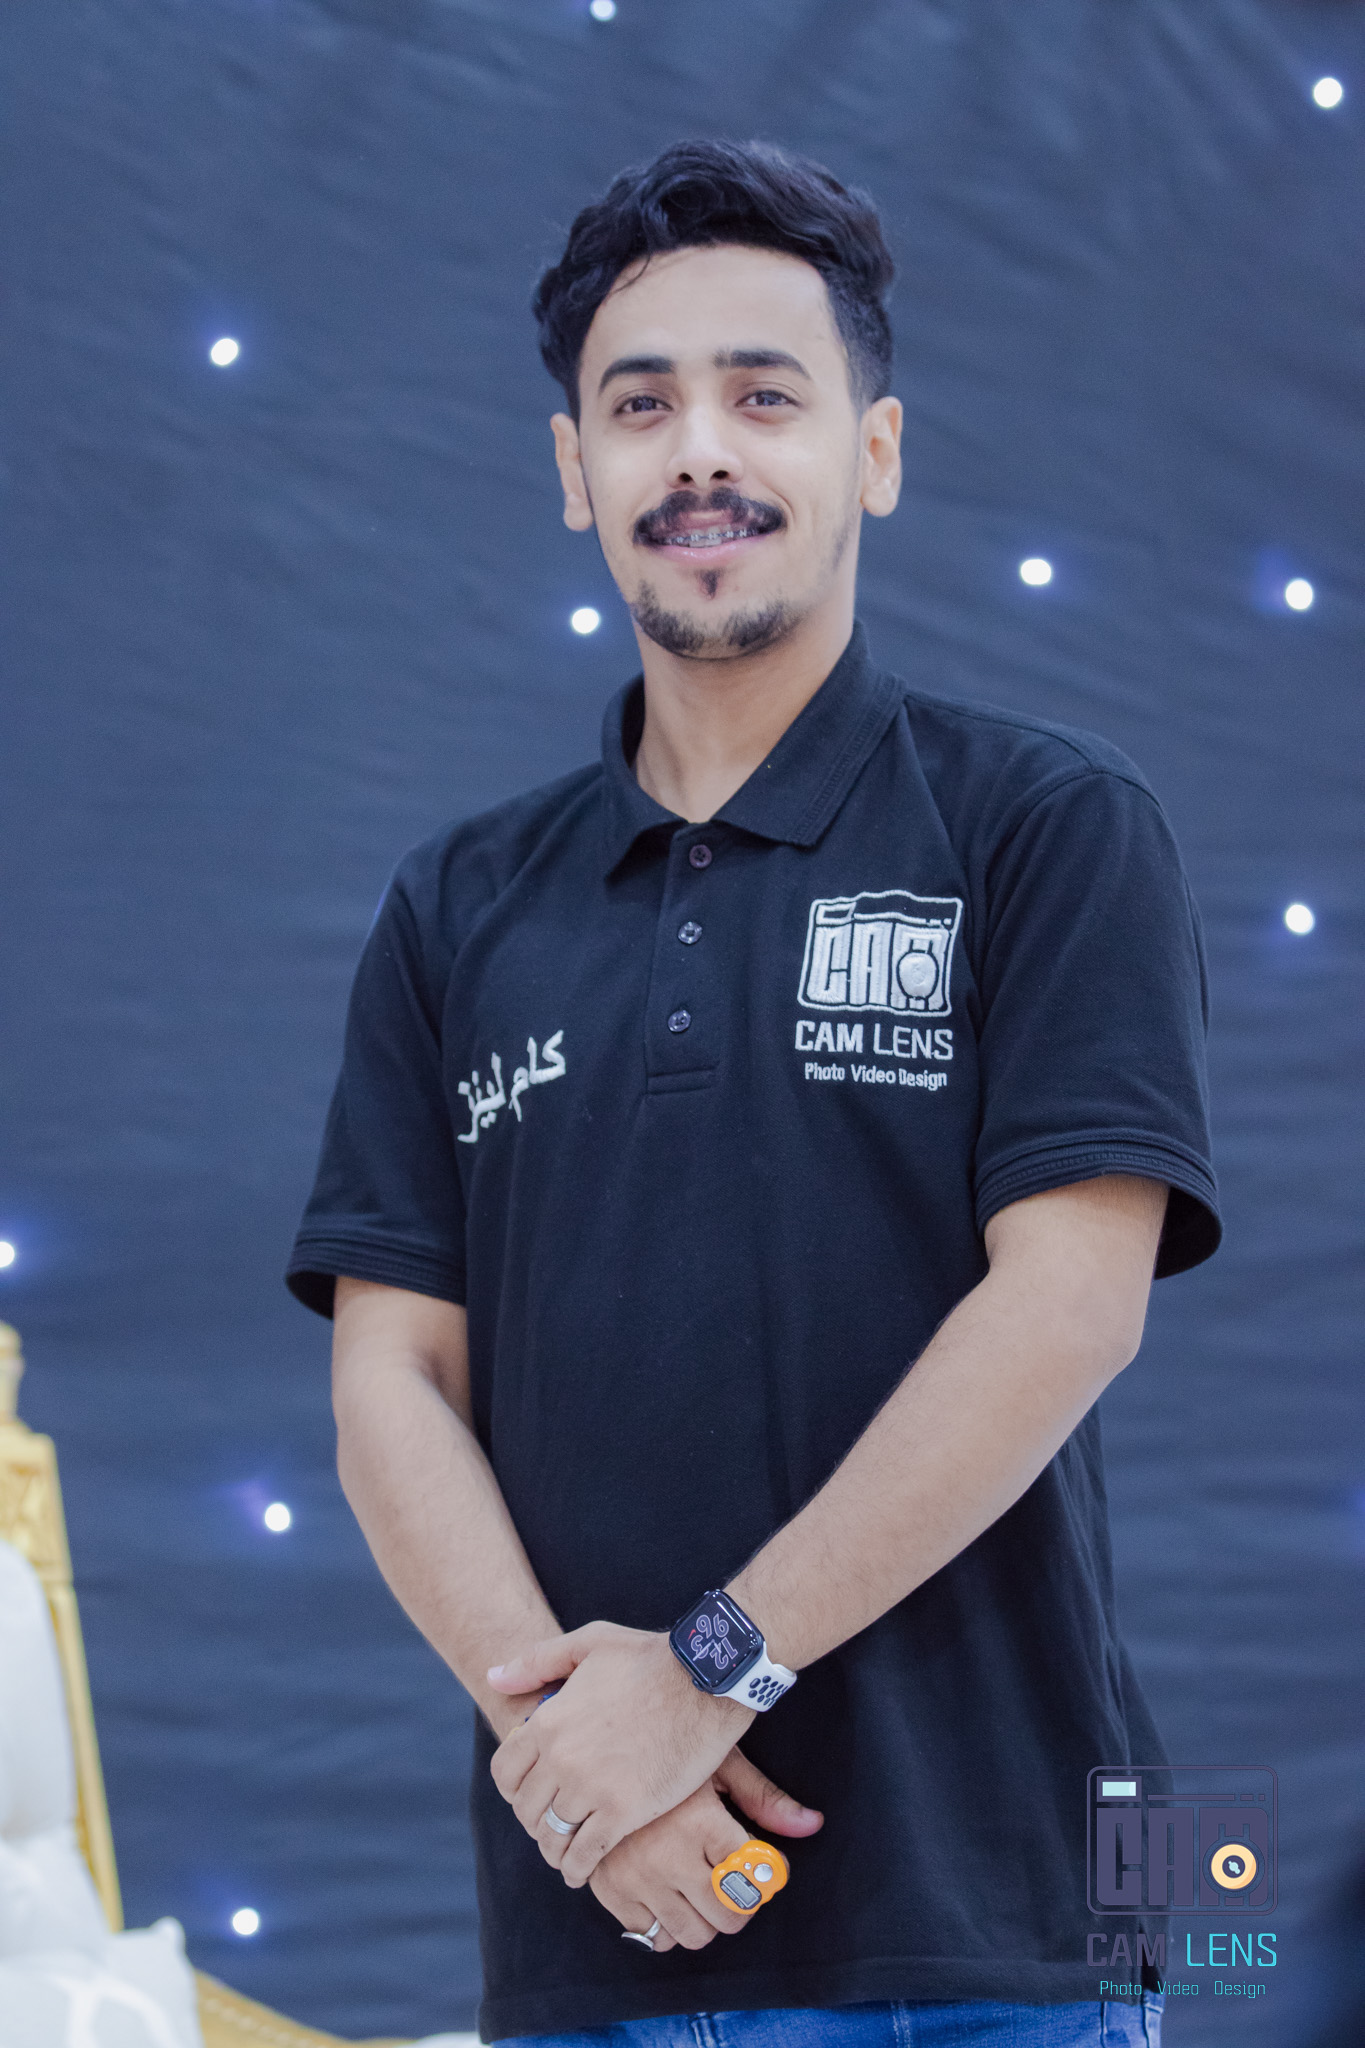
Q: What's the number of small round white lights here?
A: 10